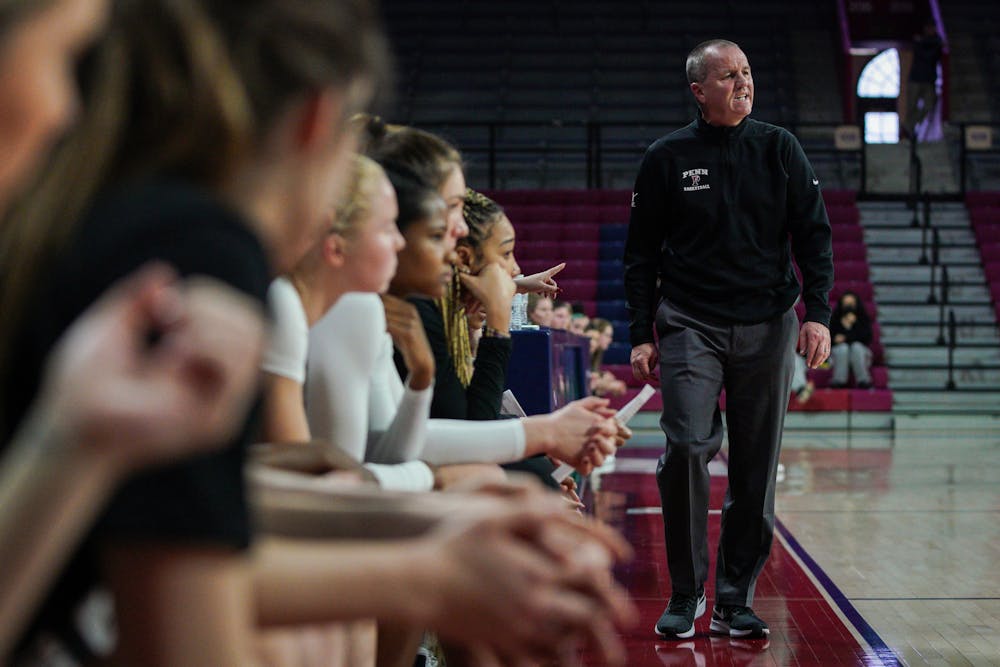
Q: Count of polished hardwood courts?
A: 1